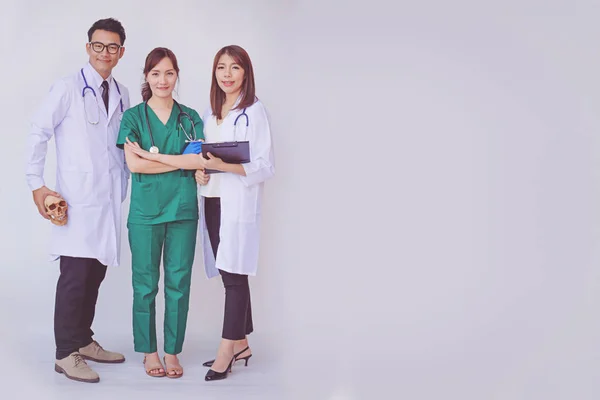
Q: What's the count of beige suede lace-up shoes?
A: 2